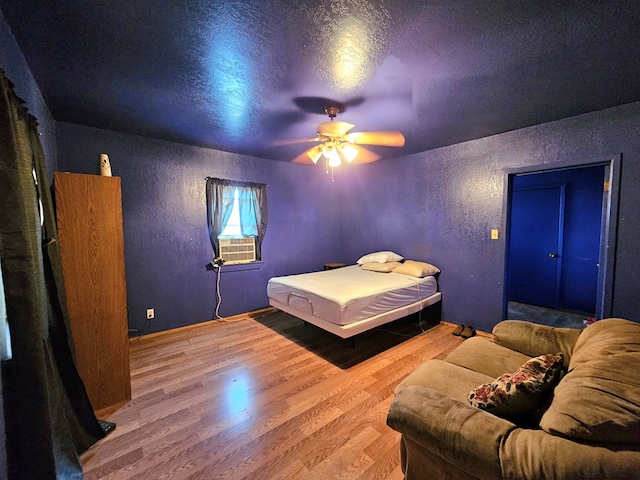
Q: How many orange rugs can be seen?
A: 0